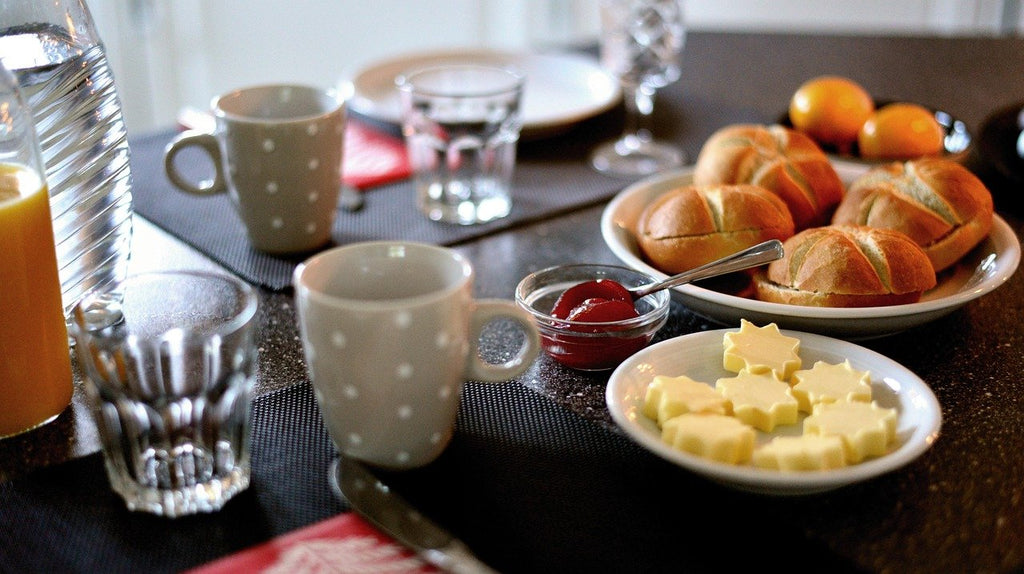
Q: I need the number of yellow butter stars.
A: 7